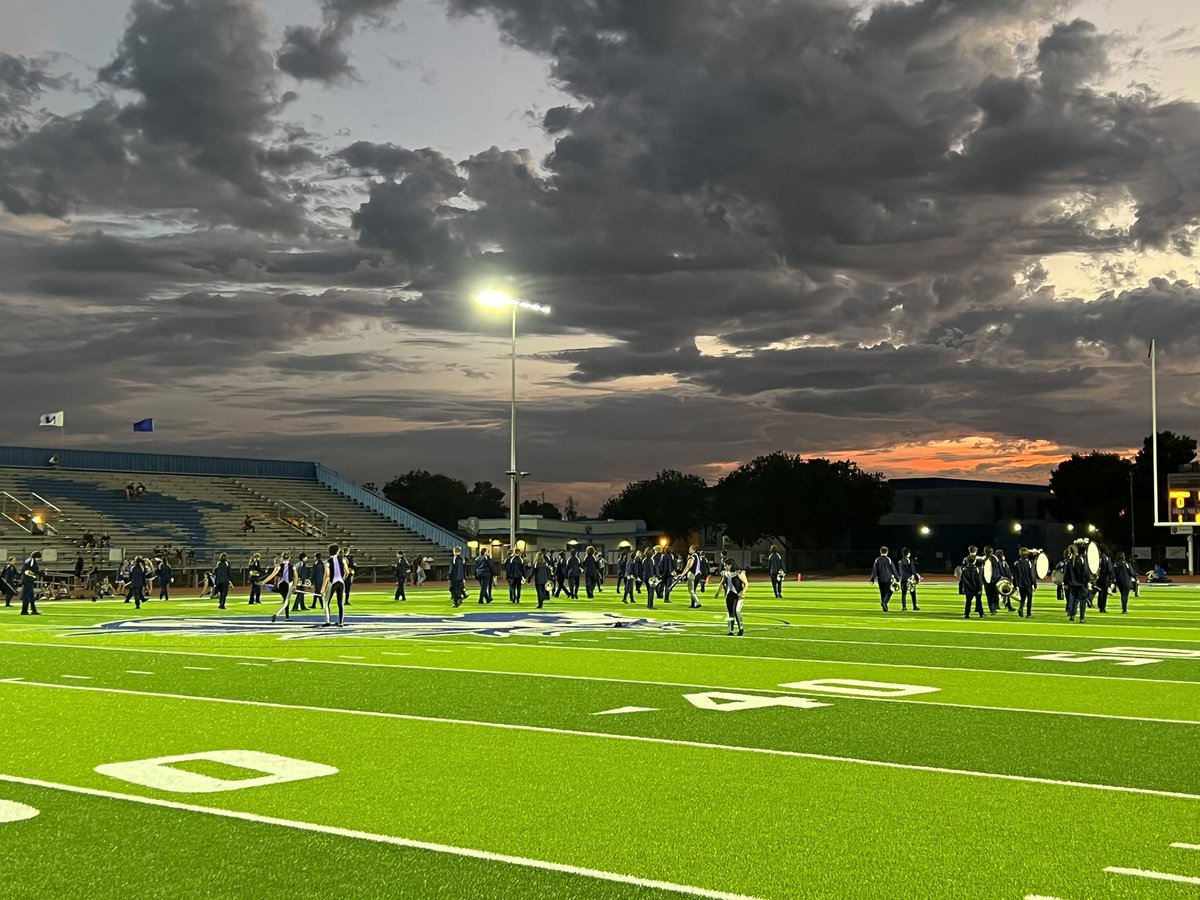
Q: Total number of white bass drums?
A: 3